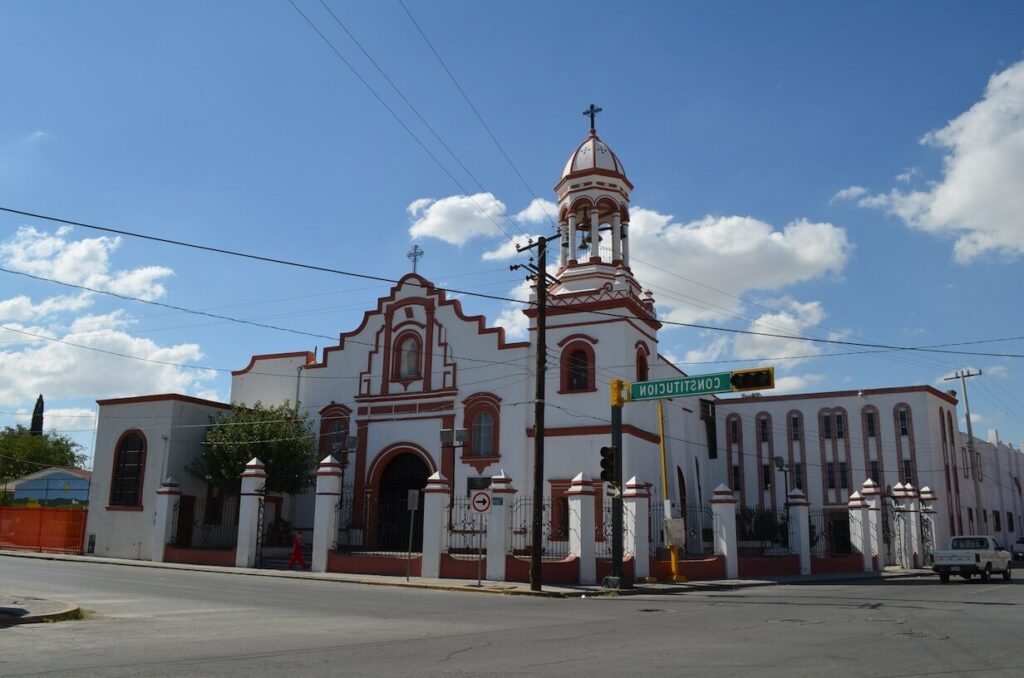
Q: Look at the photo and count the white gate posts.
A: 14